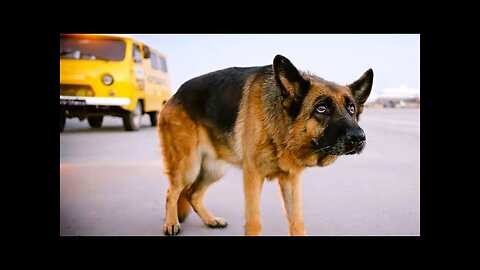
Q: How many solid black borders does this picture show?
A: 4